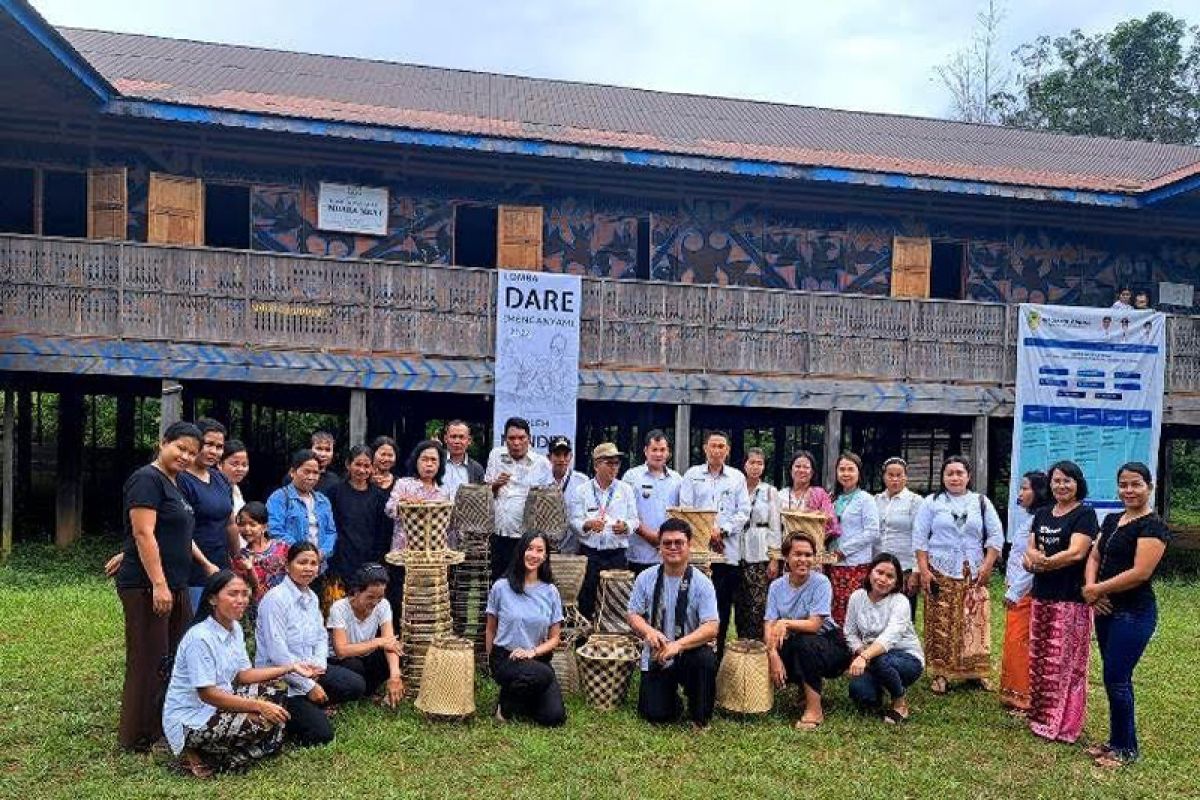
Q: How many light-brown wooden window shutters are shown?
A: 4